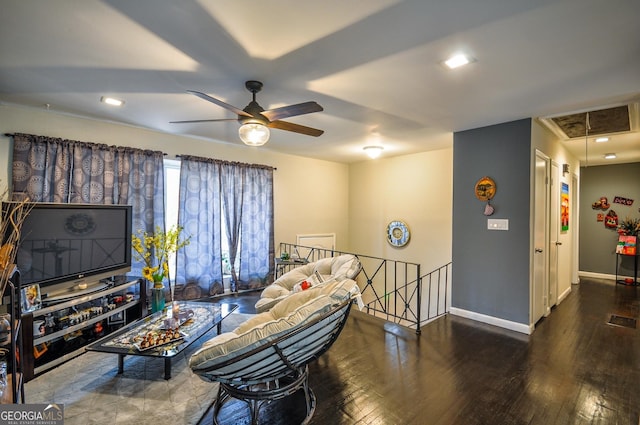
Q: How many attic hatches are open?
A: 1